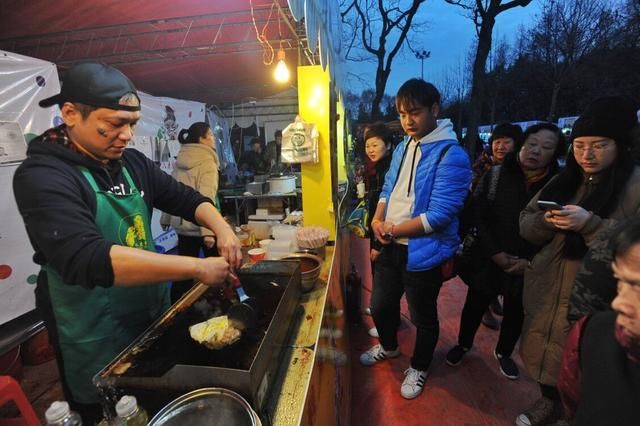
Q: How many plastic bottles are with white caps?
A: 2